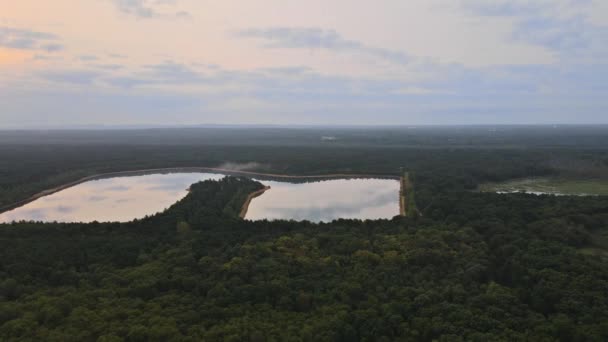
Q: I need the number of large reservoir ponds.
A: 2